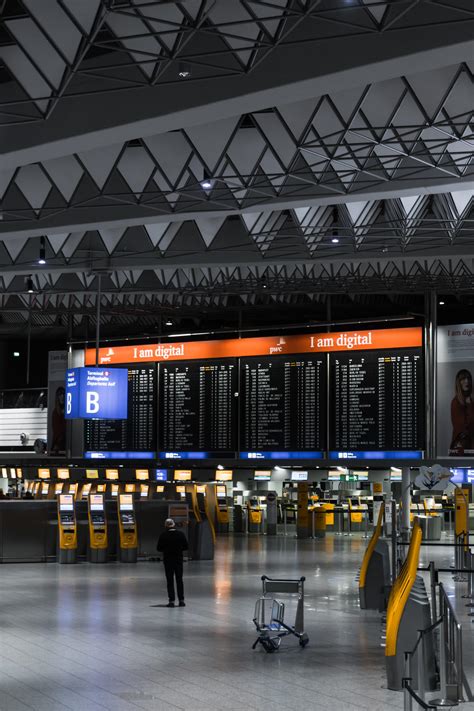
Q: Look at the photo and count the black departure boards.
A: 4